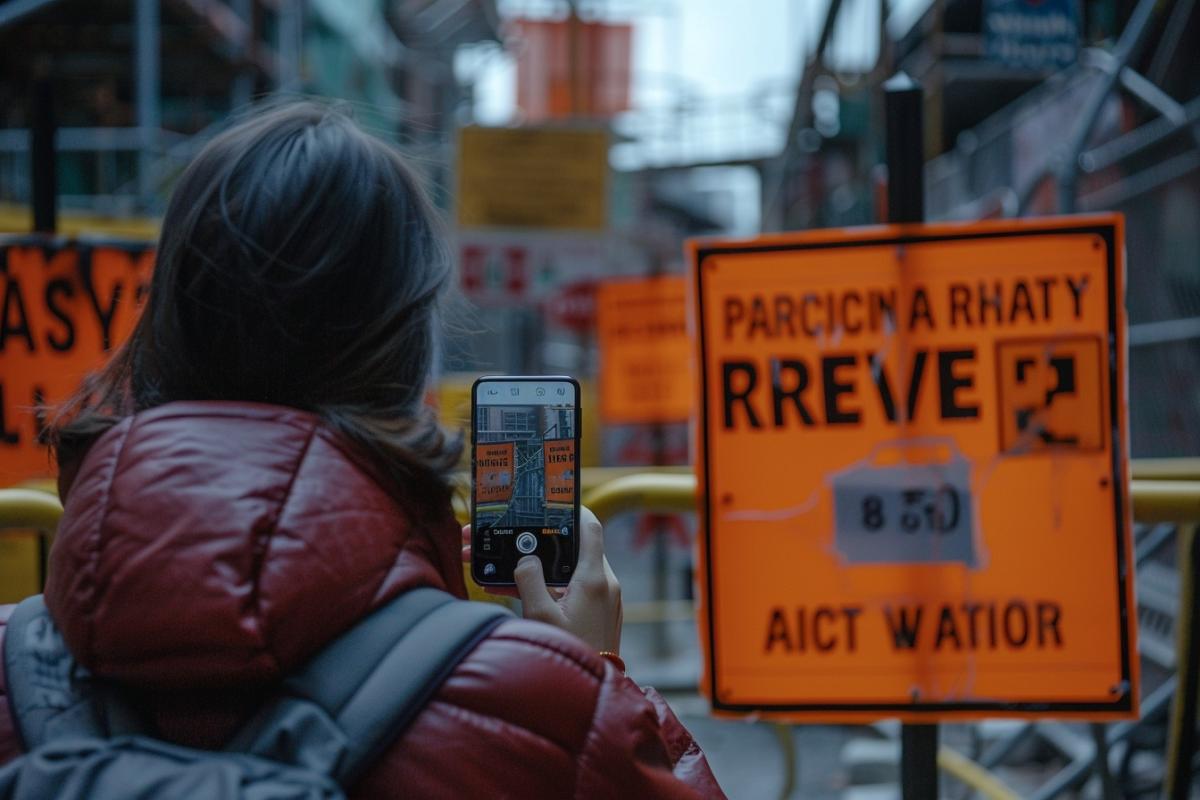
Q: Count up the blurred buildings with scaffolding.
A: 2